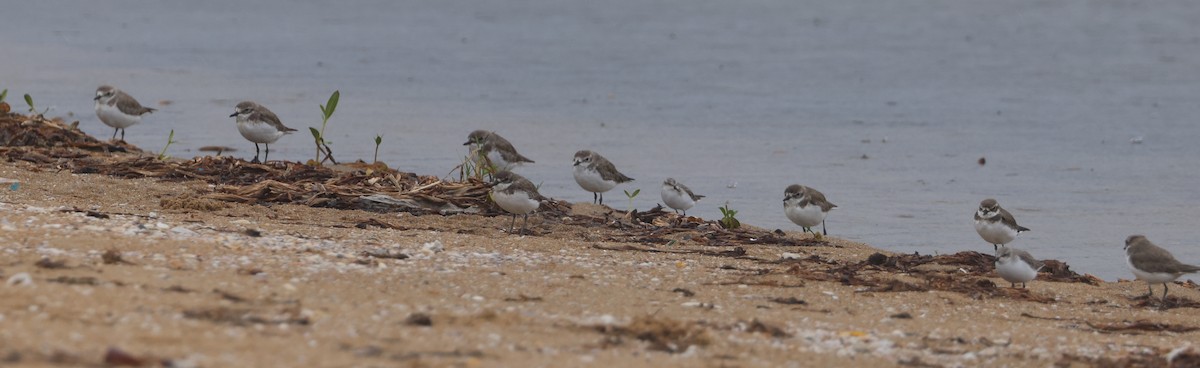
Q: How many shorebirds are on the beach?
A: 10